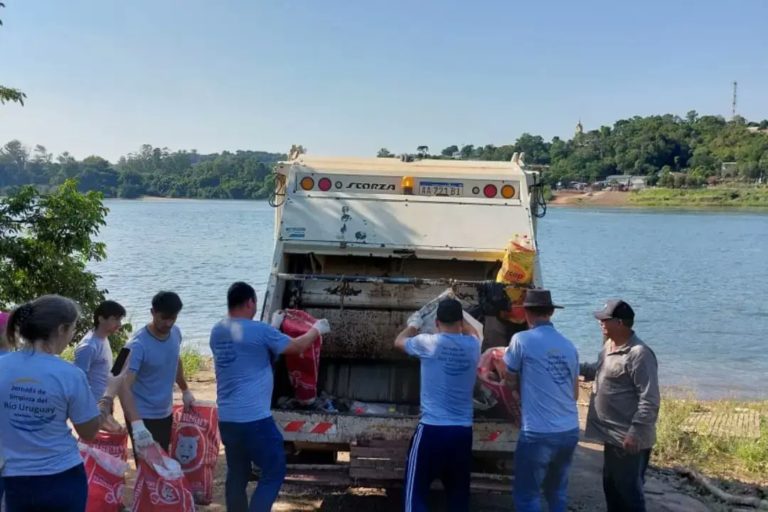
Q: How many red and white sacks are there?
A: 6